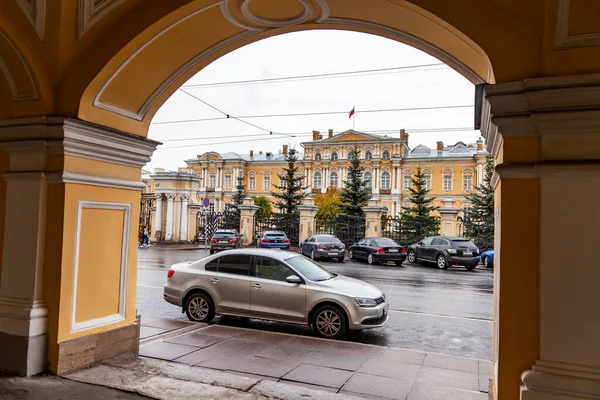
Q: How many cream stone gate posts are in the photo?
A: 4